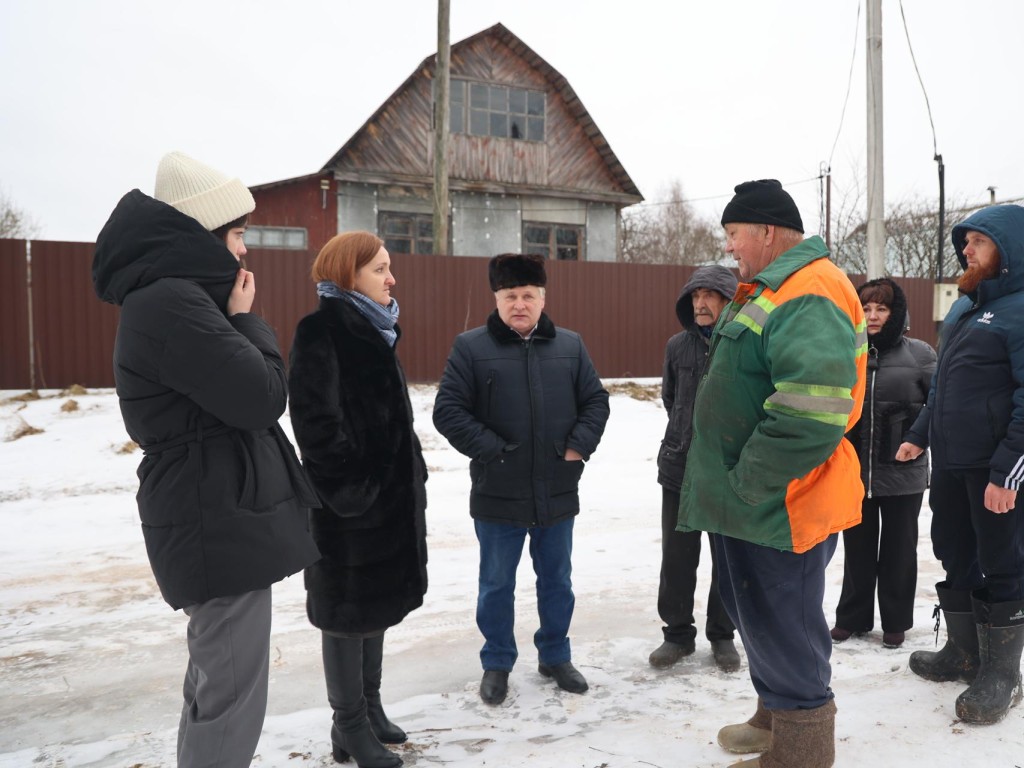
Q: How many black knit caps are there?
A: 1